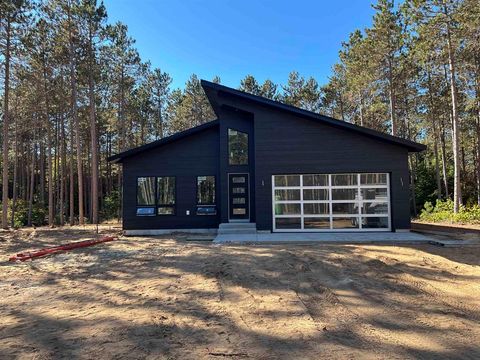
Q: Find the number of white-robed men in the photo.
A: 0